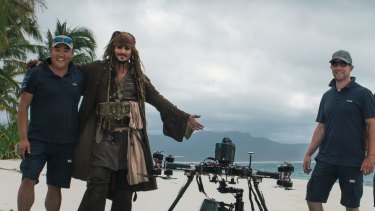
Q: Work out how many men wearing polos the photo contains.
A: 2